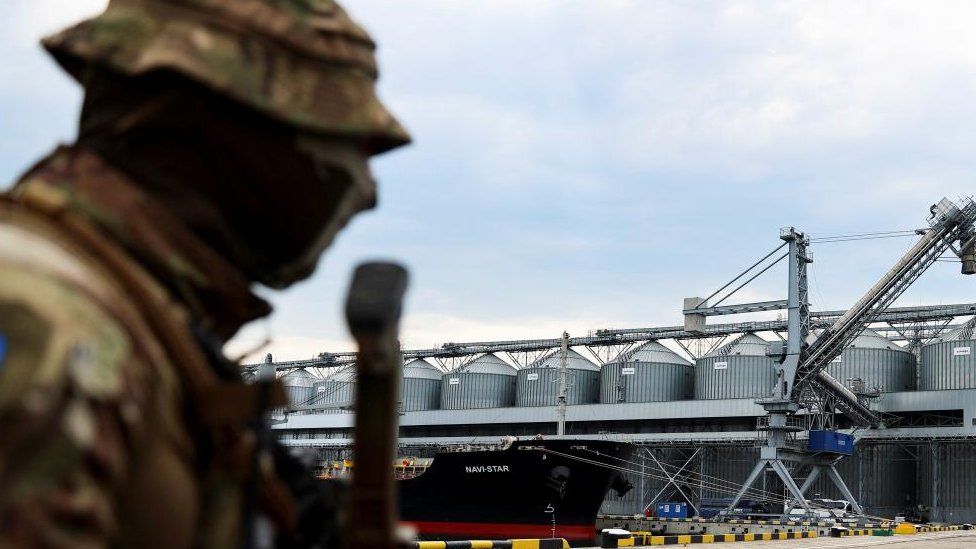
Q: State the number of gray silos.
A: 9